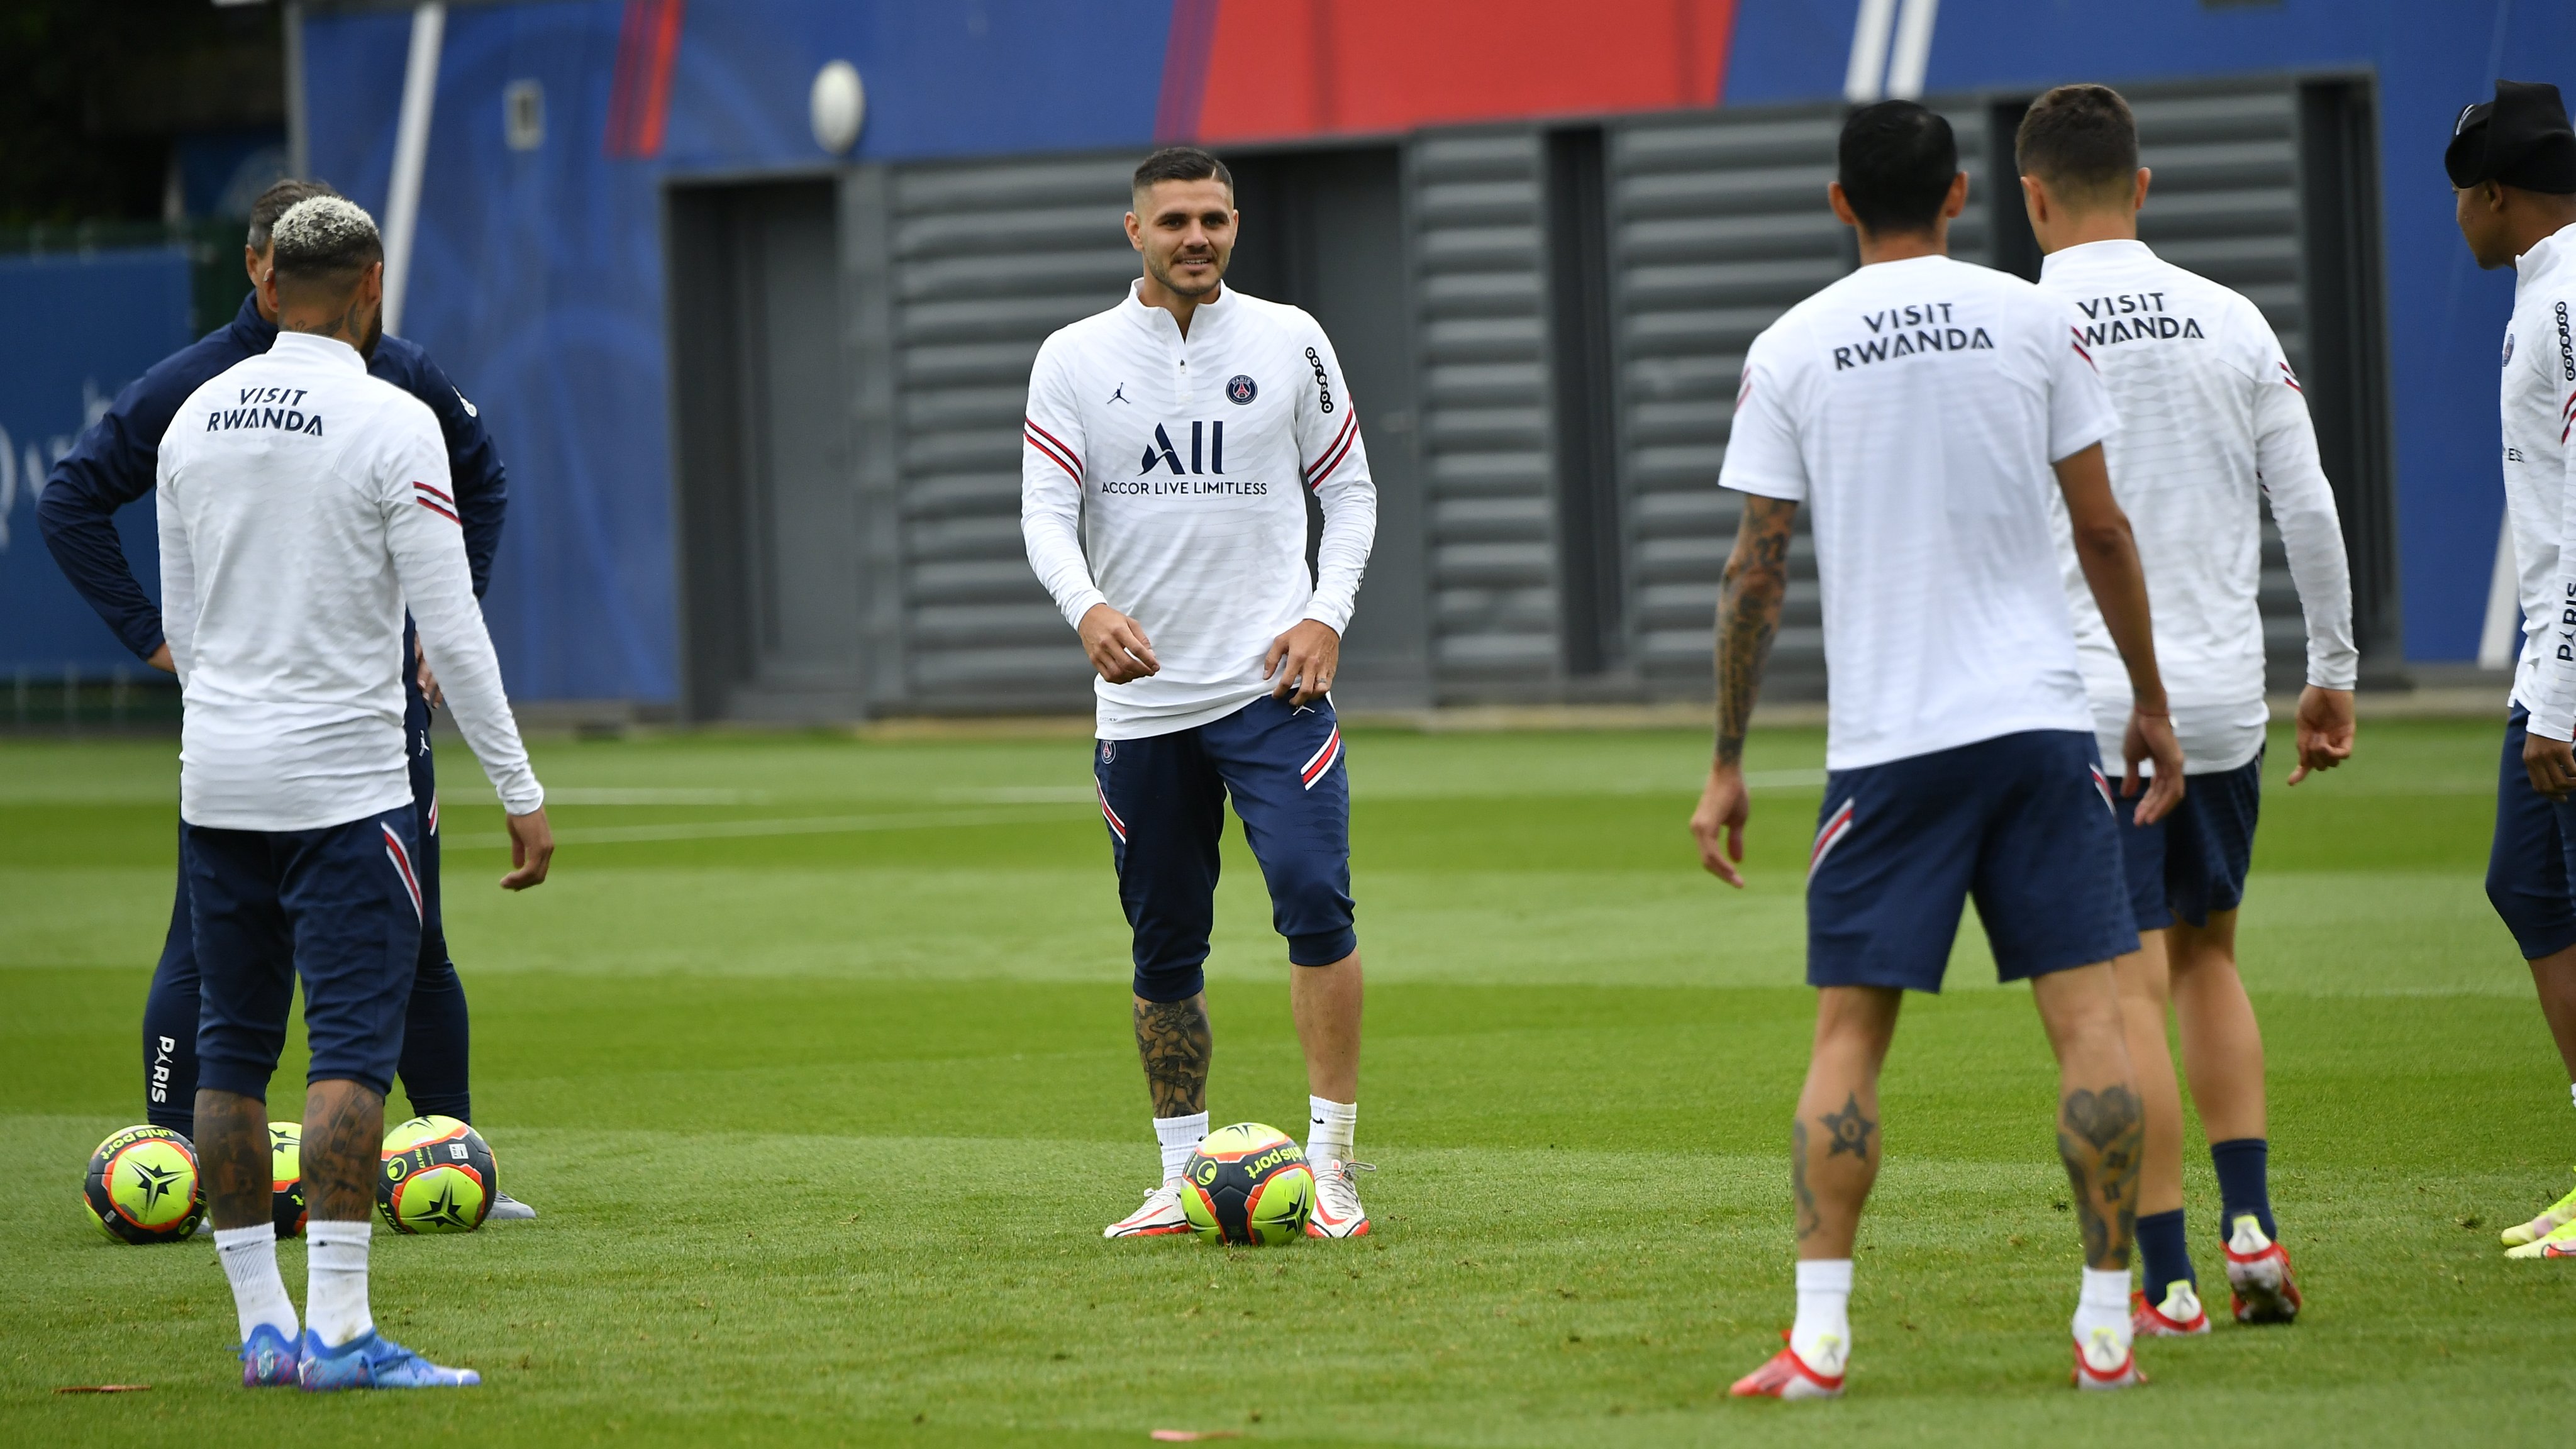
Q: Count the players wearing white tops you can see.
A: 5